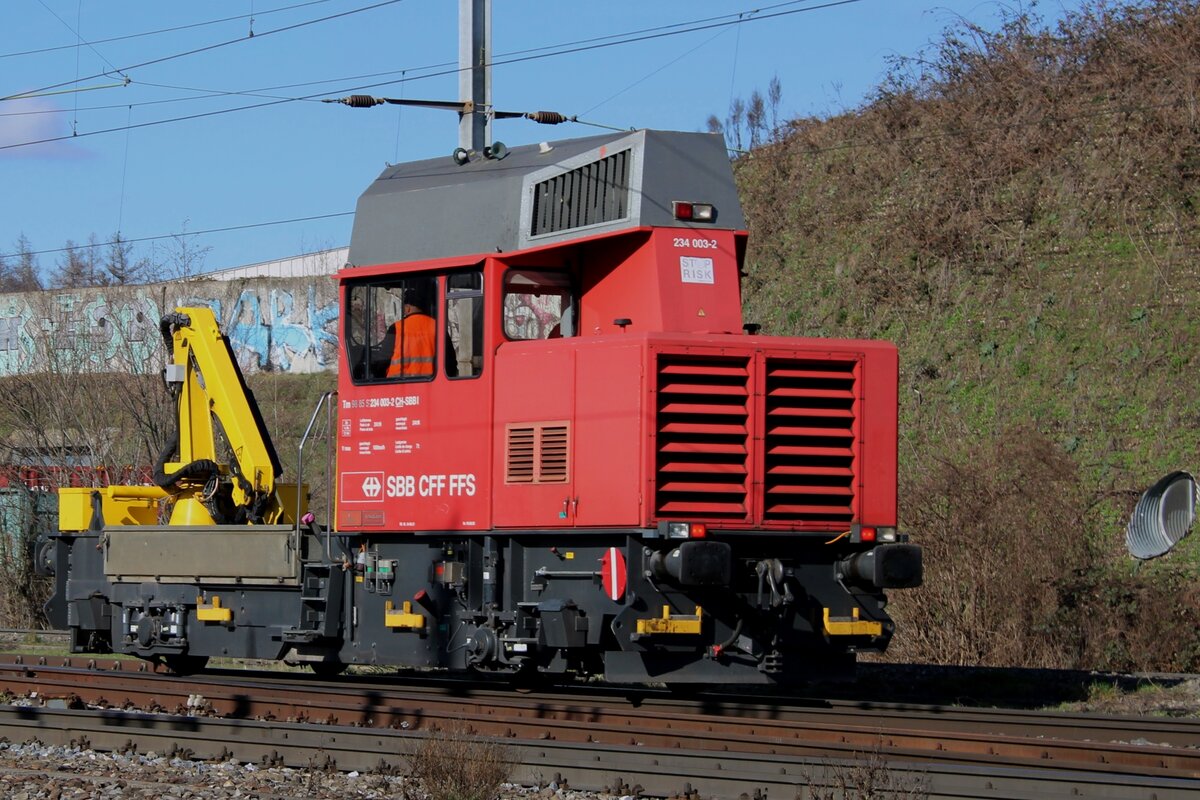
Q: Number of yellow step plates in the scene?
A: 4